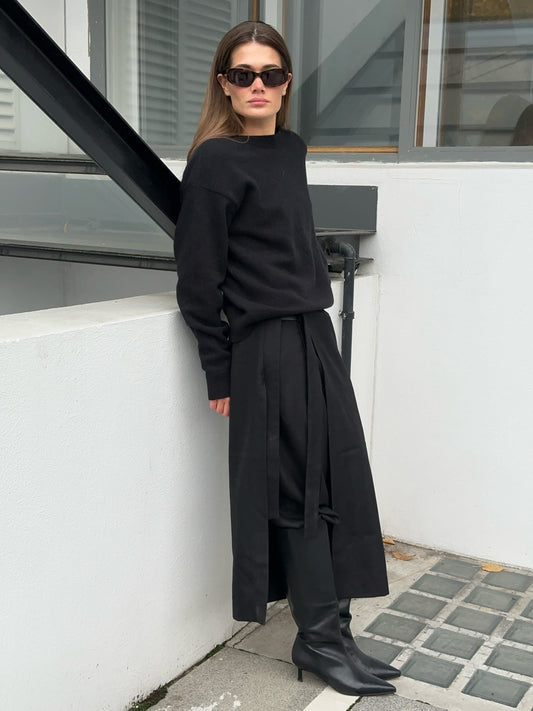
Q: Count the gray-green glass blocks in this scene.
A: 14